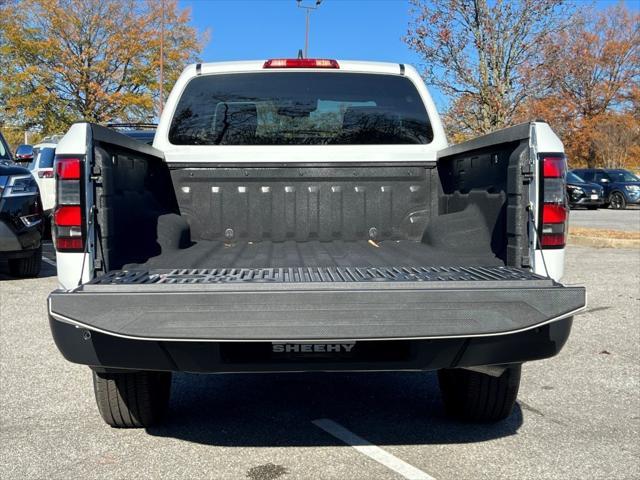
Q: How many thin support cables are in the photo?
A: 2